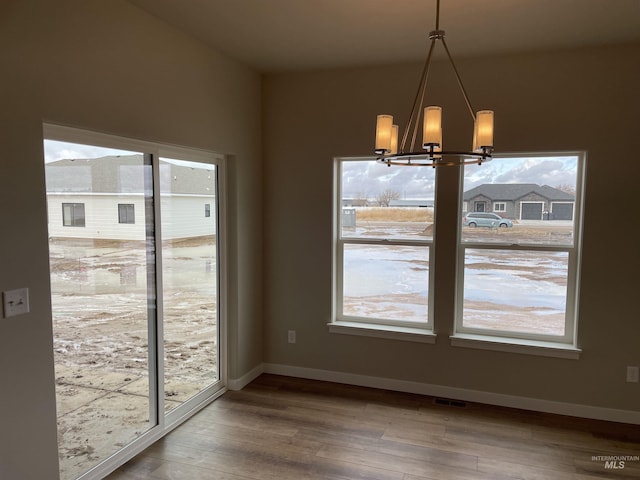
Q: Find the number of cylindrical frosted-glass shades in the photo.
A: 6